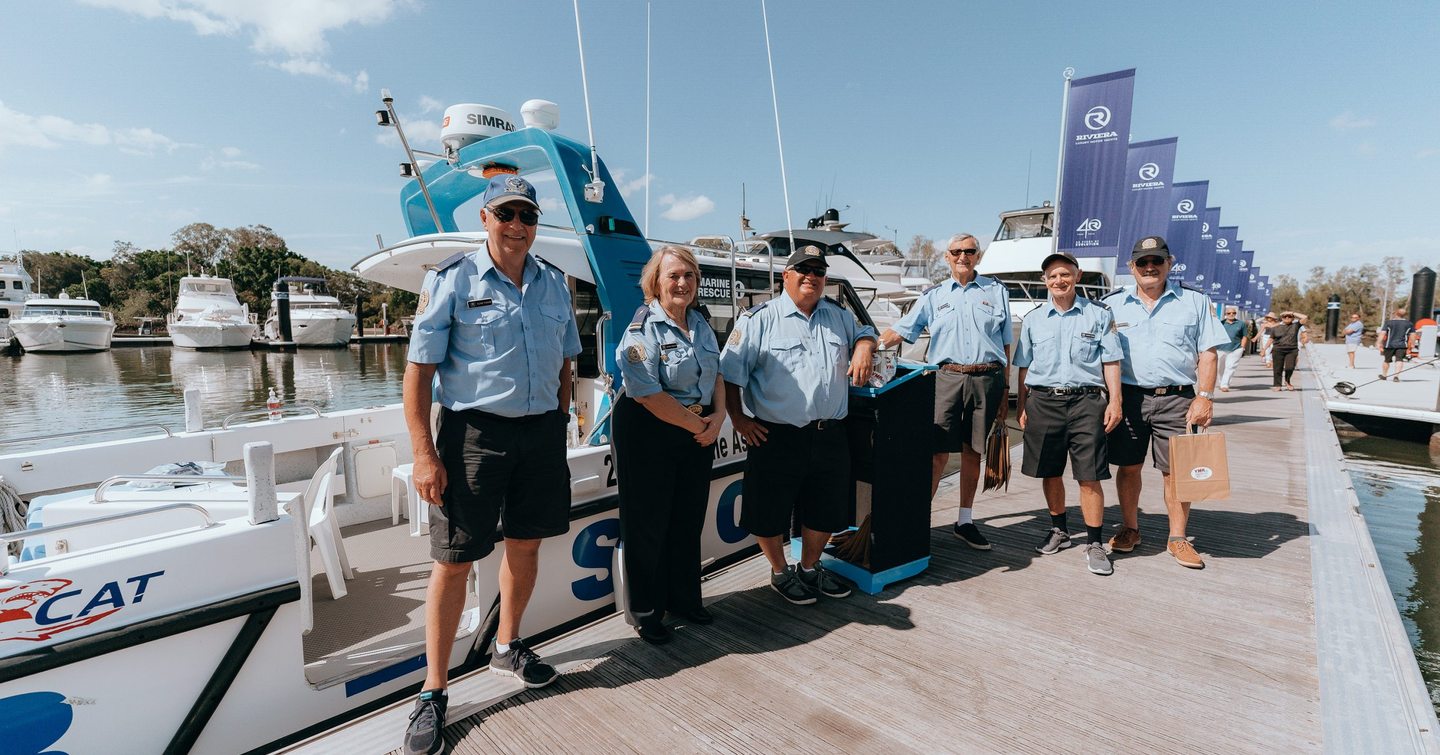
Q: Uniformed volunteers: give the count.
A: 6